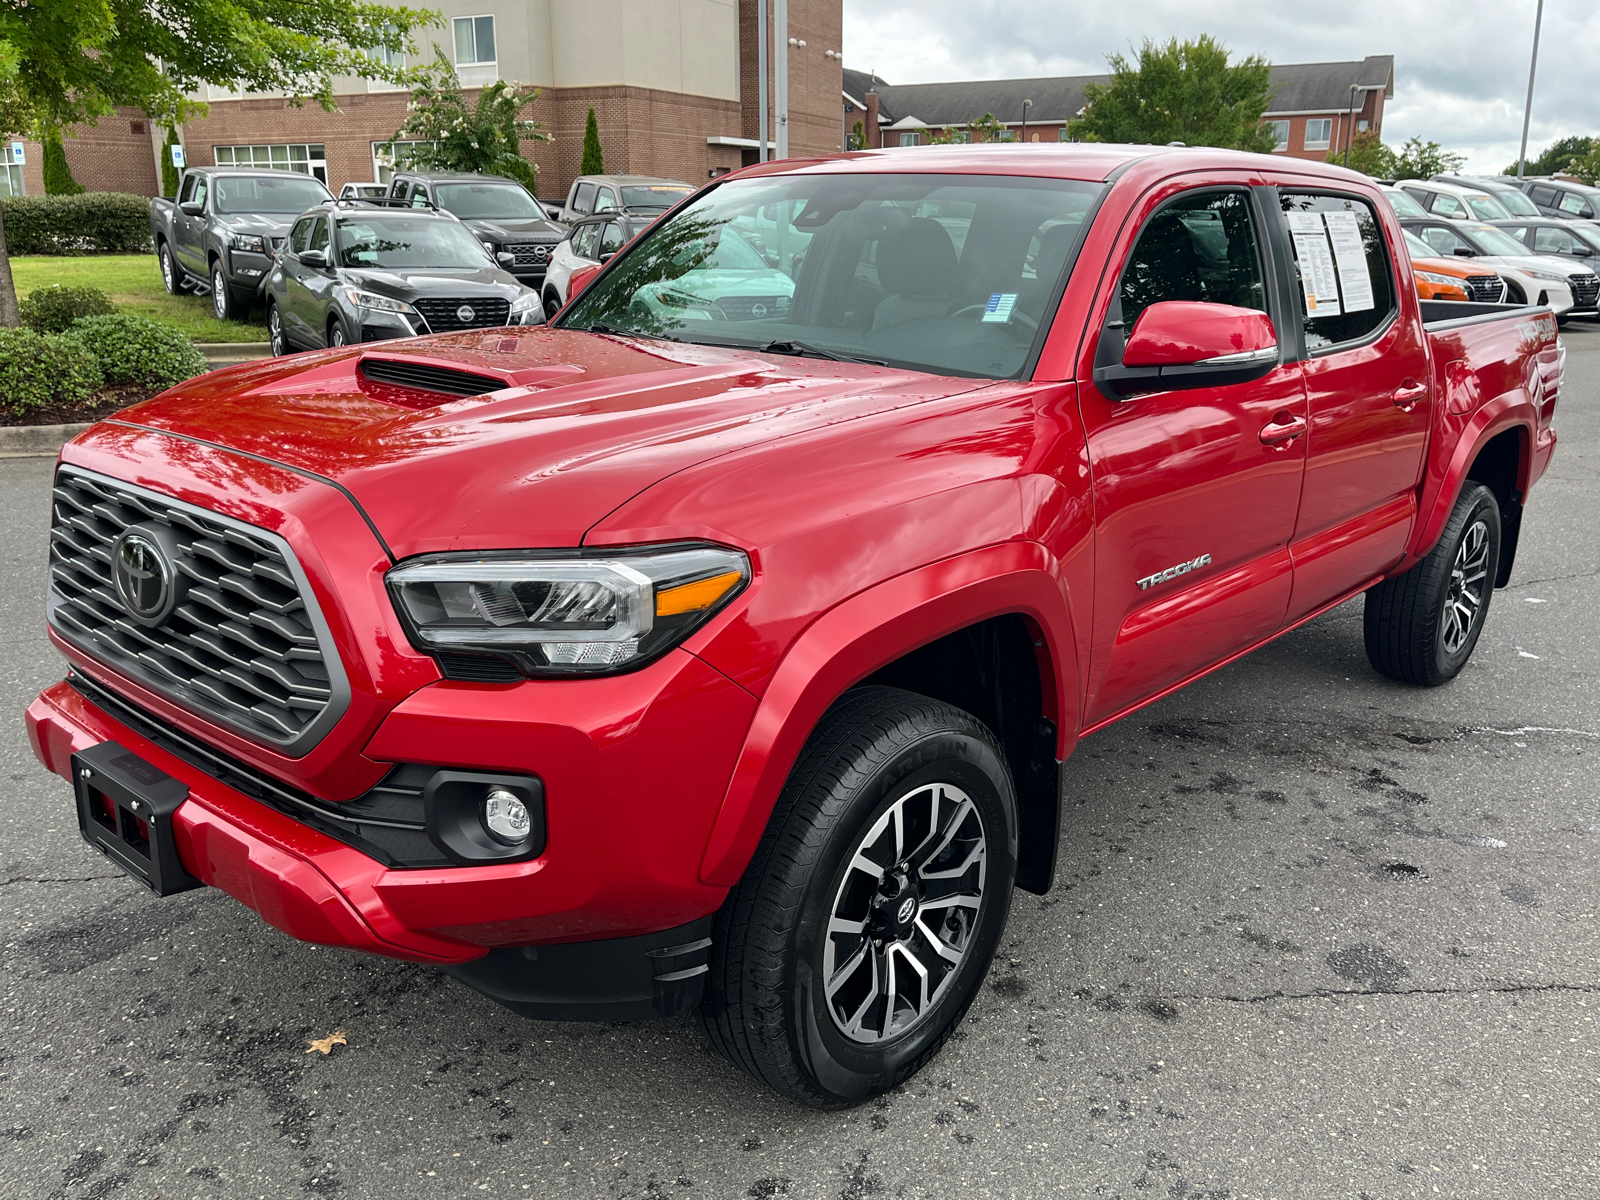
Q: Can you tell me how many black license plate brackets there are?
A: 1